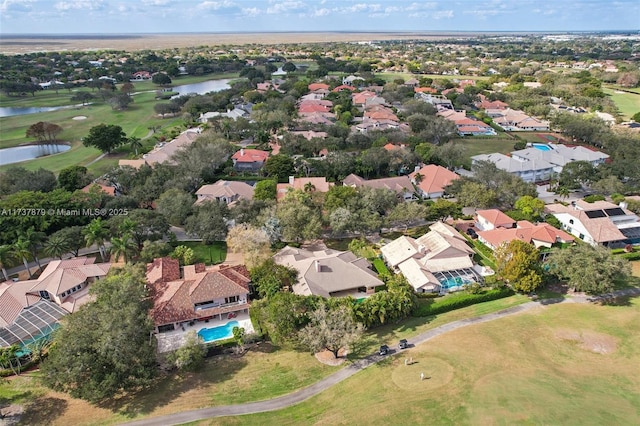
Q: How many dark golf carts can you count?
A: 2